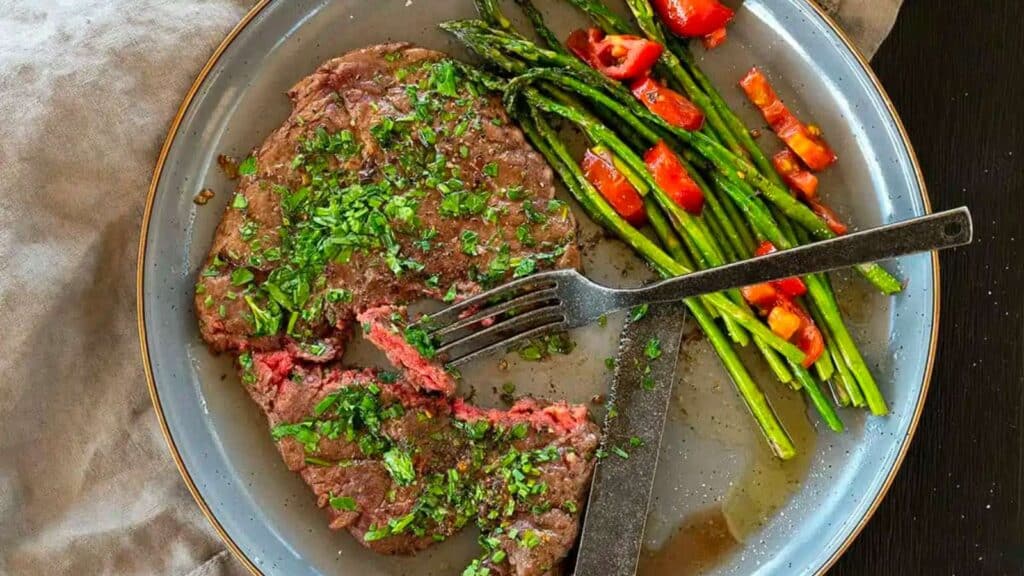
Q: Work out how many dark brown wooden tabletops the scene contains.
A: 1